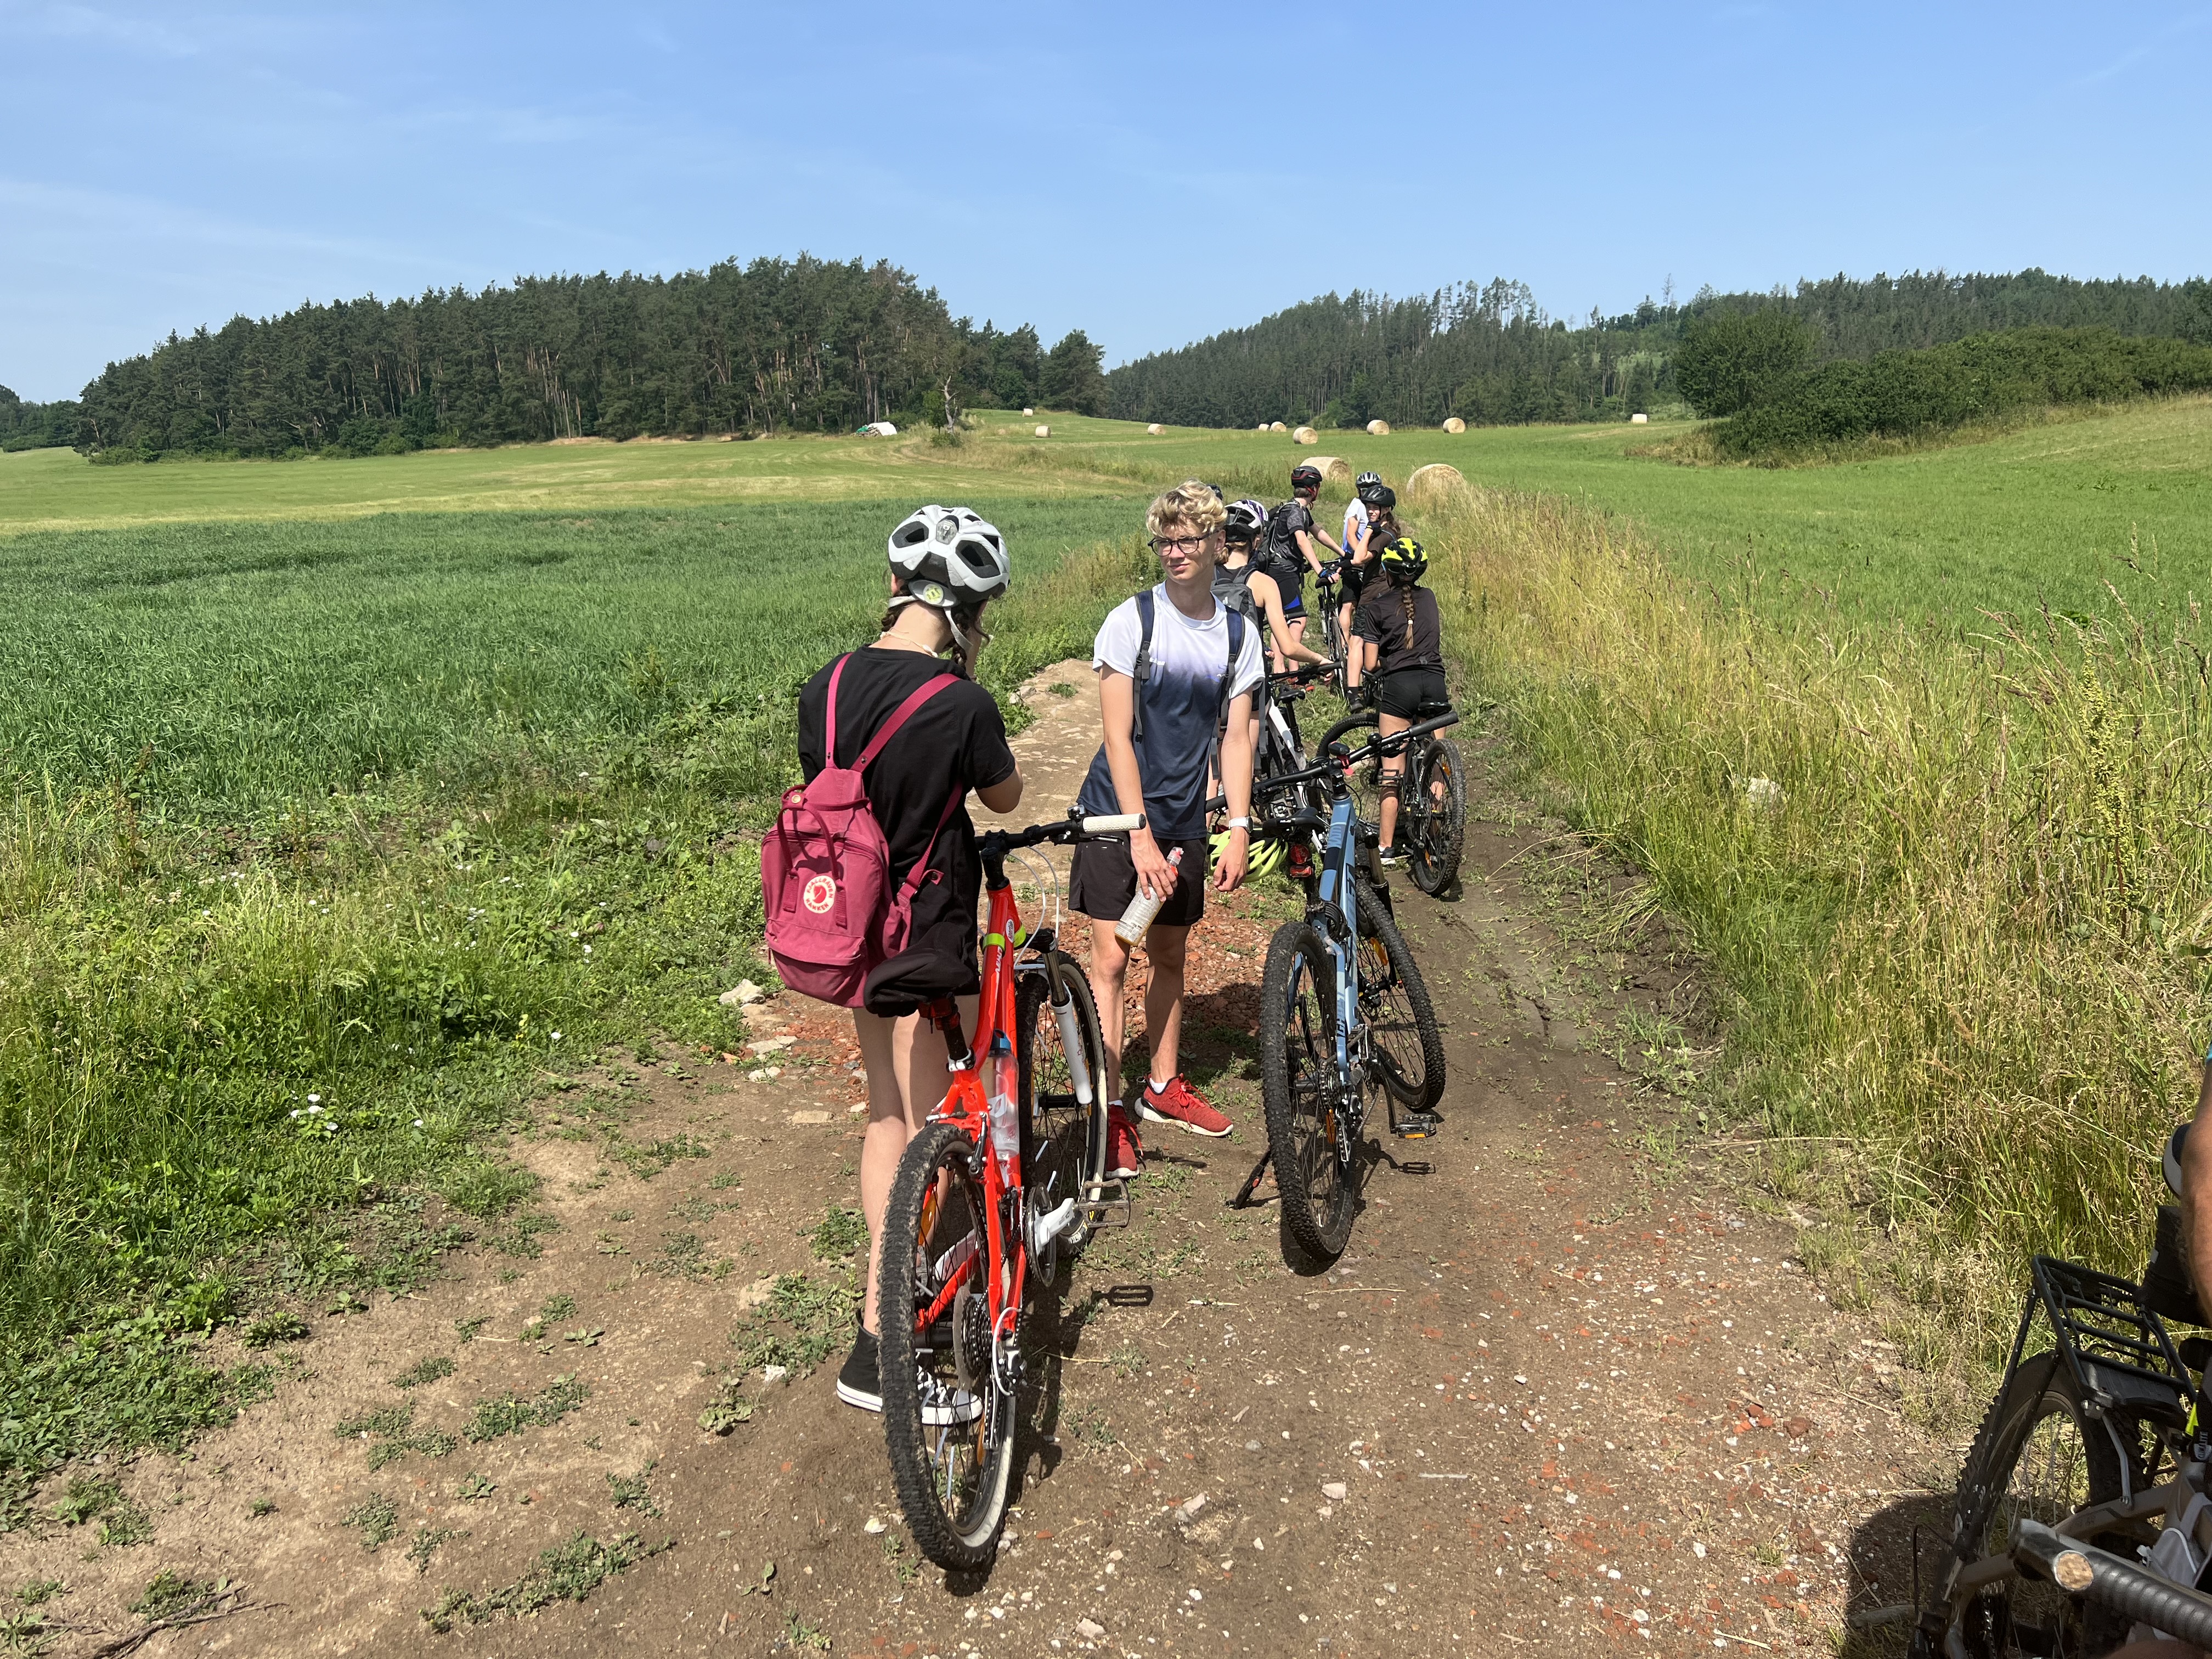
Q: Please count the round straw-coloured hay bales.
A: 11